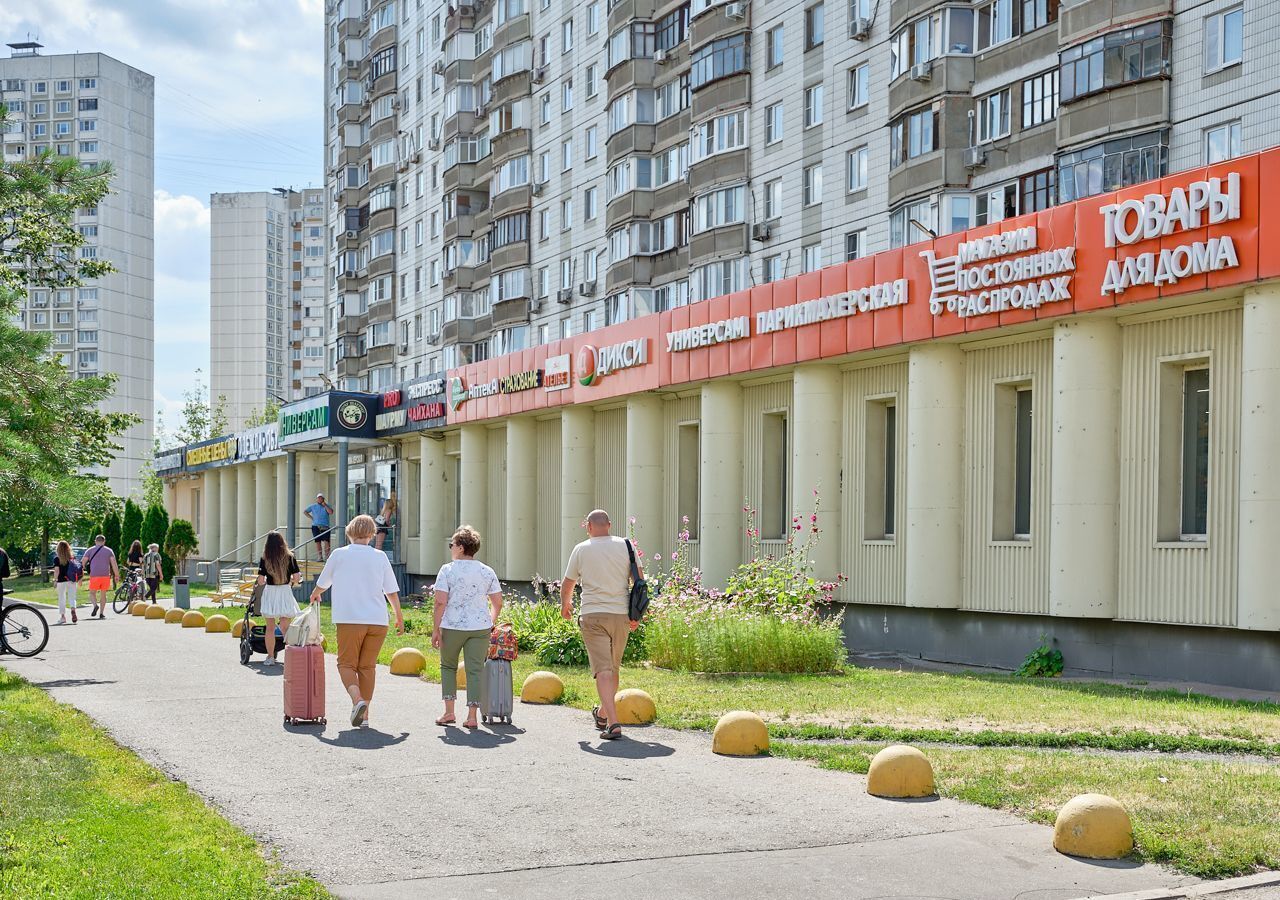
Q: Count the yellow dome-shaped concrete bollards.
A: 15